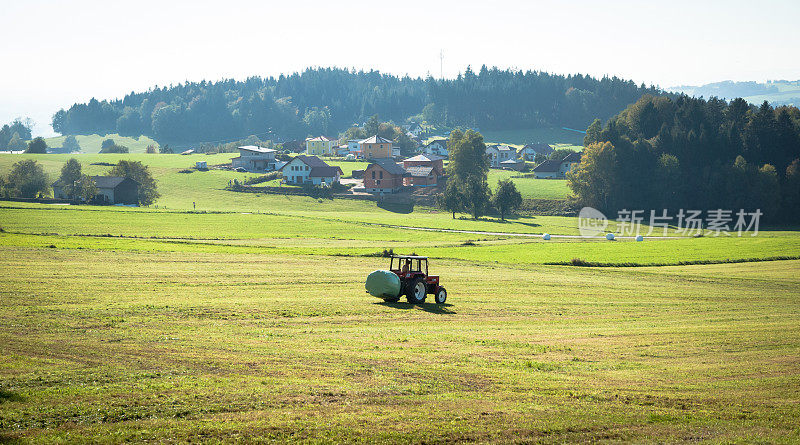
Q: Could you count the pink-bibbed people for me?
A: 0